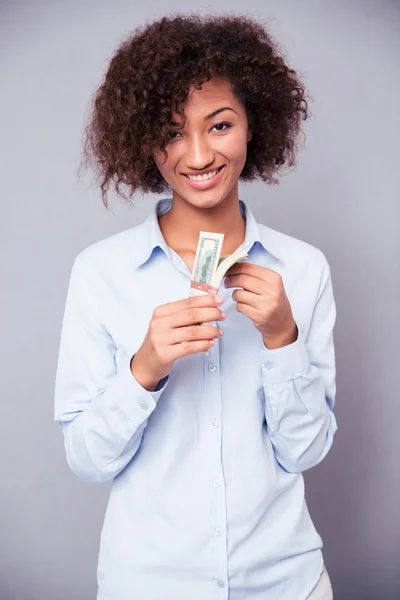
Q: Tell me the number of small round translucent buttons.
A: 7